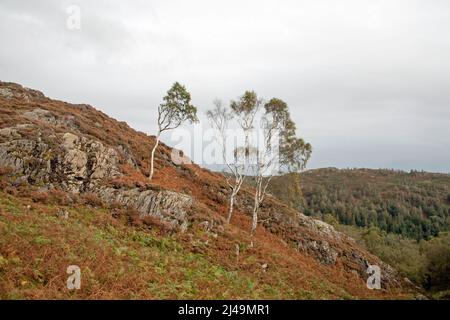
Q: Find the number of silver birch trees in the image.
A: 3